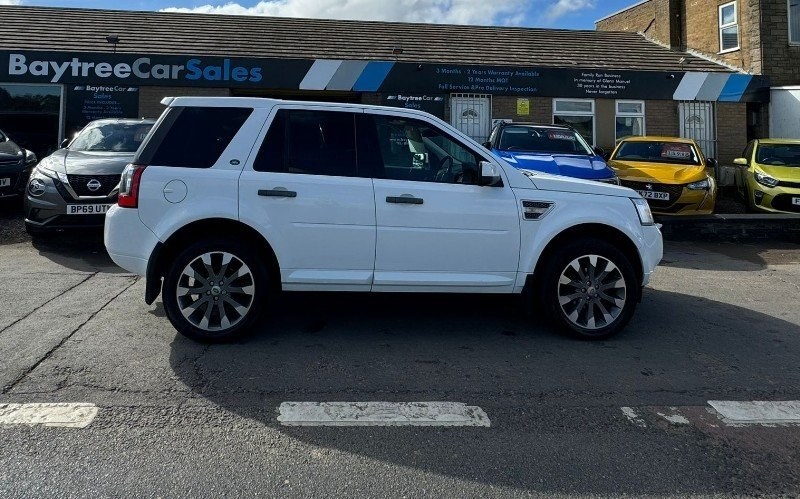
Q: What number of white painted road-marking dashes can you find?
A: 3